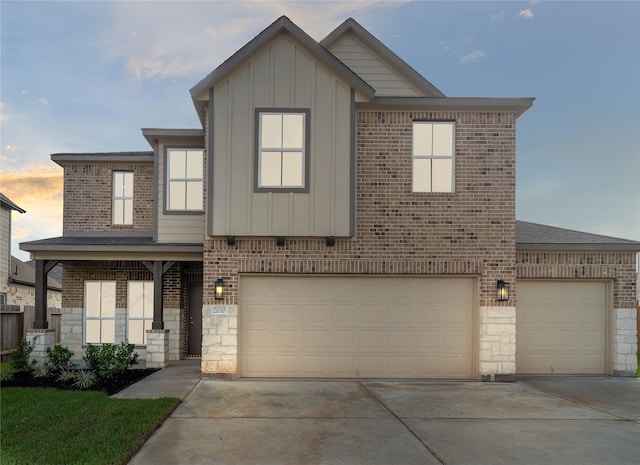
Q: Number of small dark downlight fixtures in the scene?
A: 3